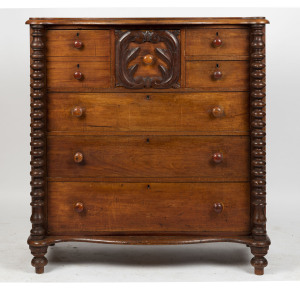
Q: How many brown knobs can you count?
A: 11